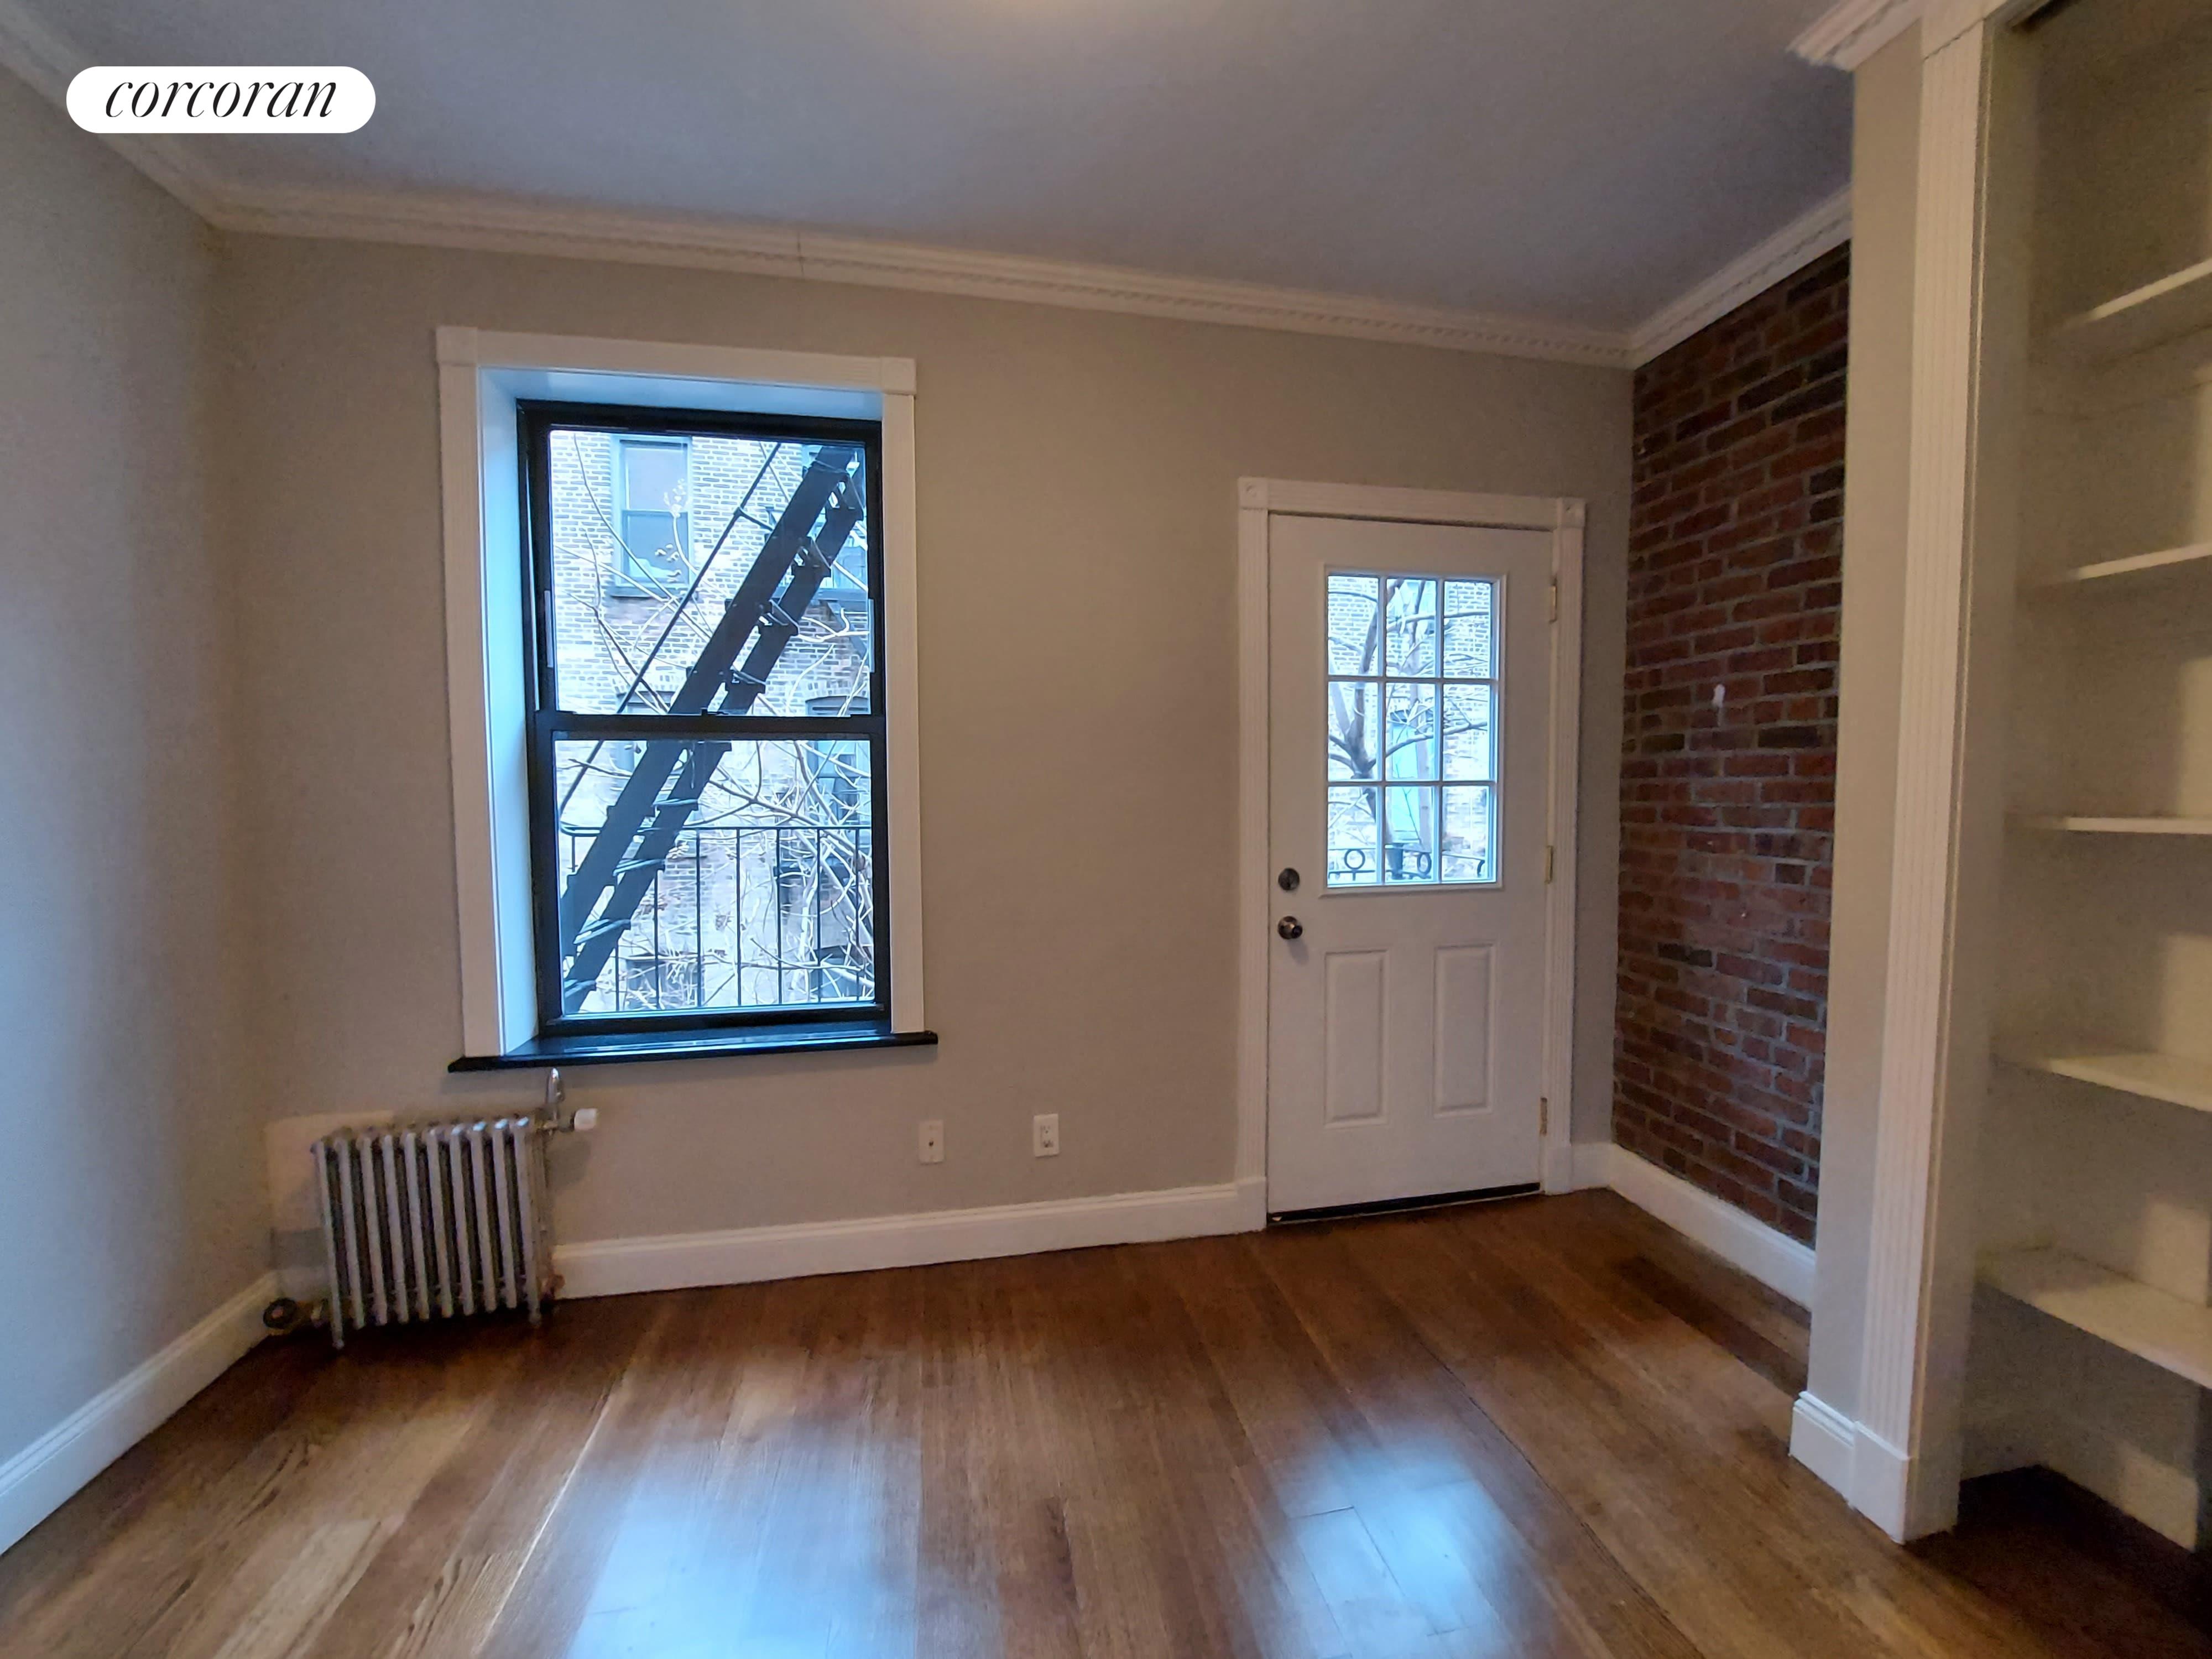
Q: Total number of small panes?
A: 9